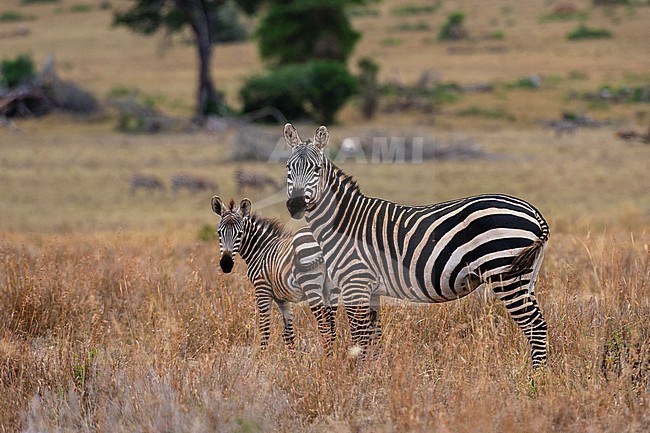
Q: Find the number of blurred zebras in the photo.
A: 3